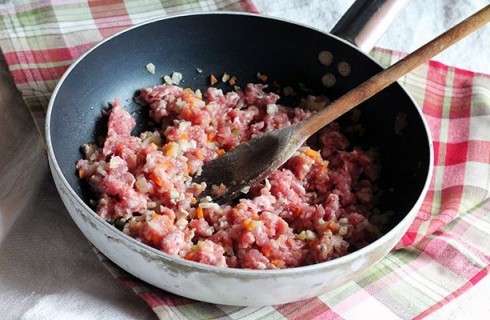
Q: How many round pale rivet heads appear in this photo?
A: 3